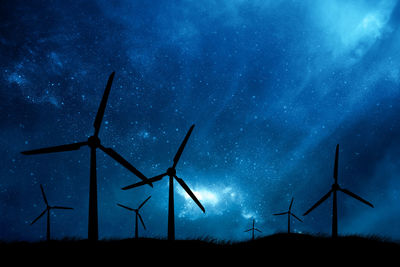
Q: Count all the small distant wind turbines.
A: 4